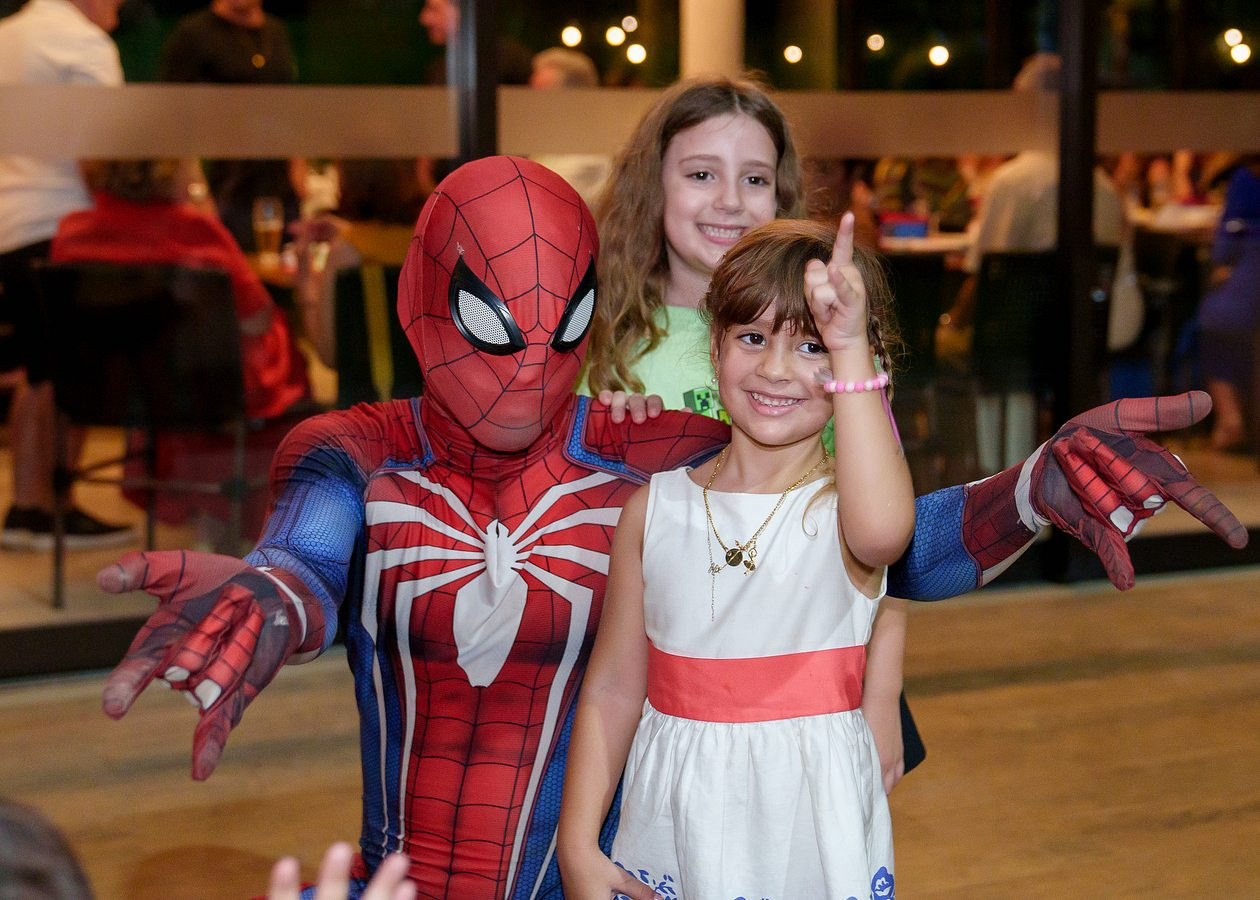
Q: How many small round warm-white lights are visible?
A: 9